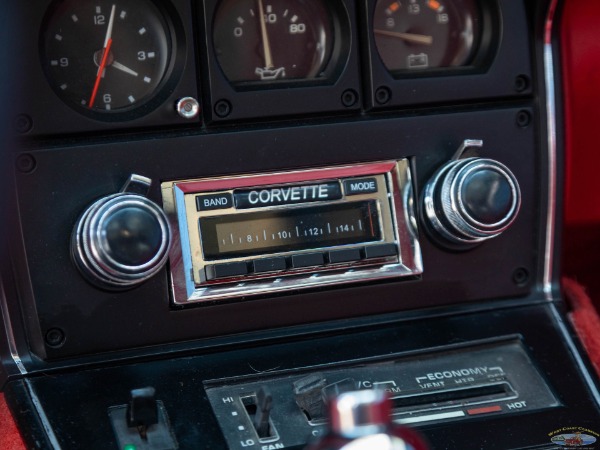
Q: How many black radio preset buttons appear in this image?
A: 5